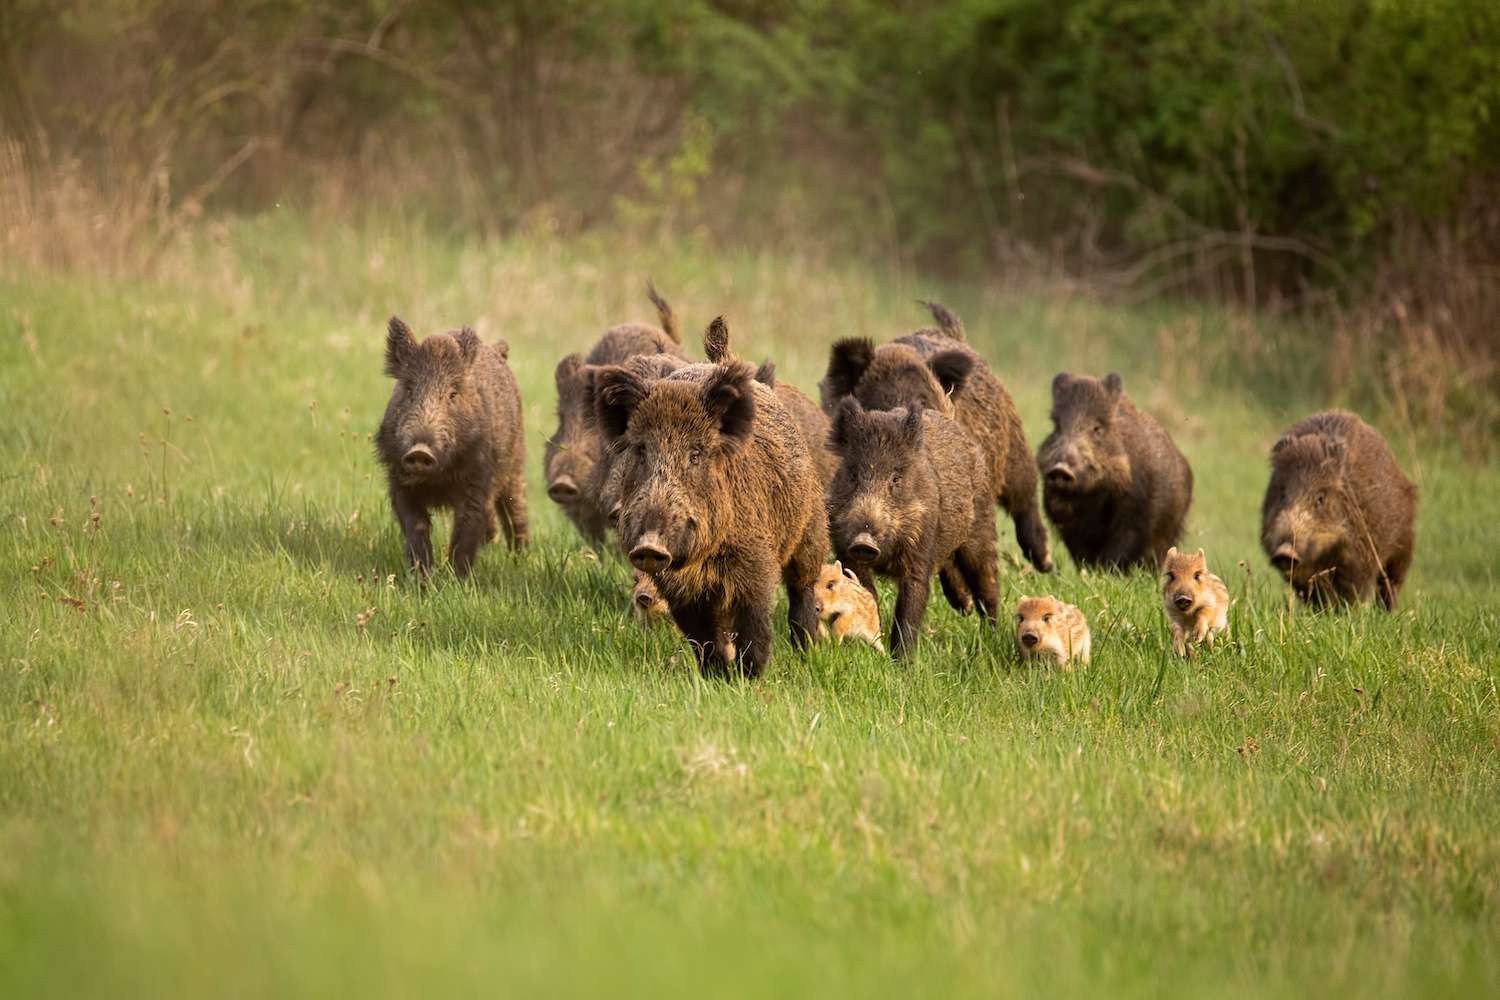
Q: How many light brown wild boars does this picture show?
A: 4